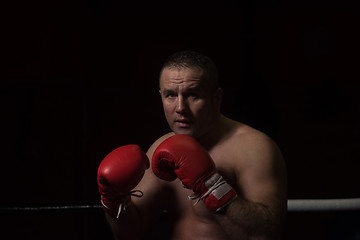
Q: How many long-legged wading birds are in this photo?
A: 0